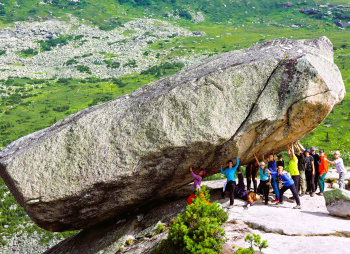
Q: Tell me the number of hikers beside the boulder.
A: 14